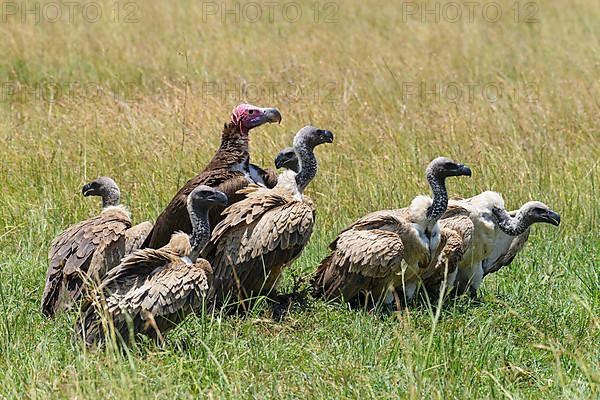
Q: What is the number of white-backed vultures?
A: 6